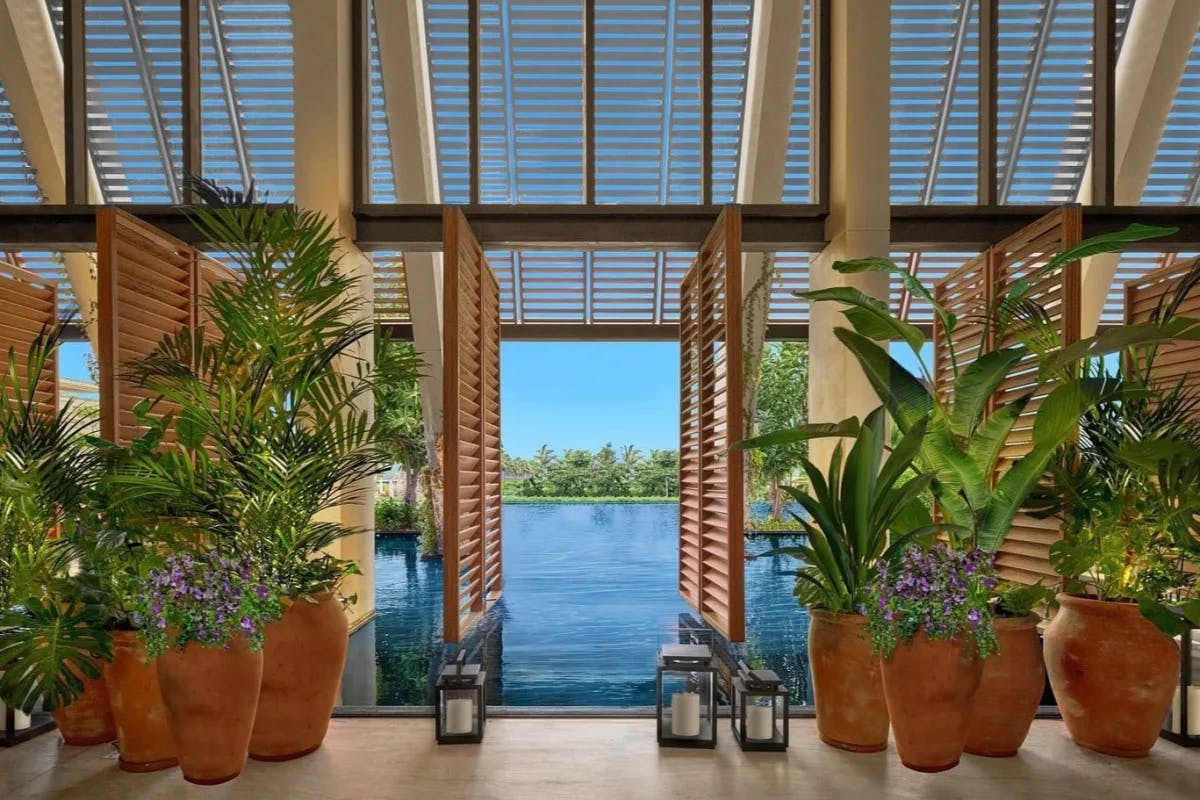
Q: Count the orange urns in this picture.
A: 8